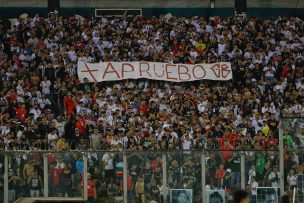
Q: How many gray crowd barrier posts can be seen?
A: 8